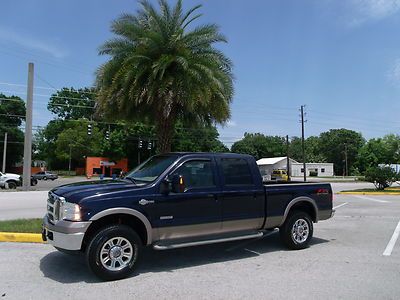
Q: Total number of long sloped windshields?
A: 1